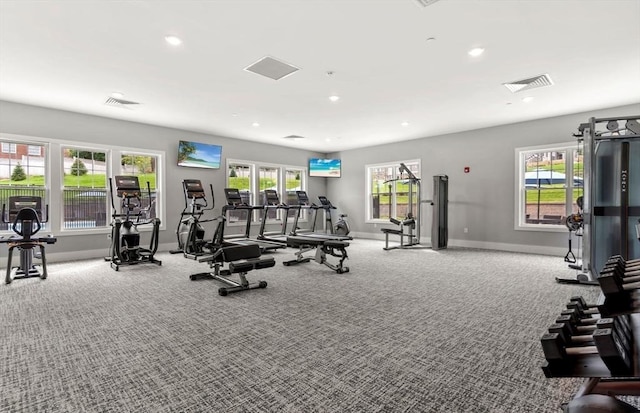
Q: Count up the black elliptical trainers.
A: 2